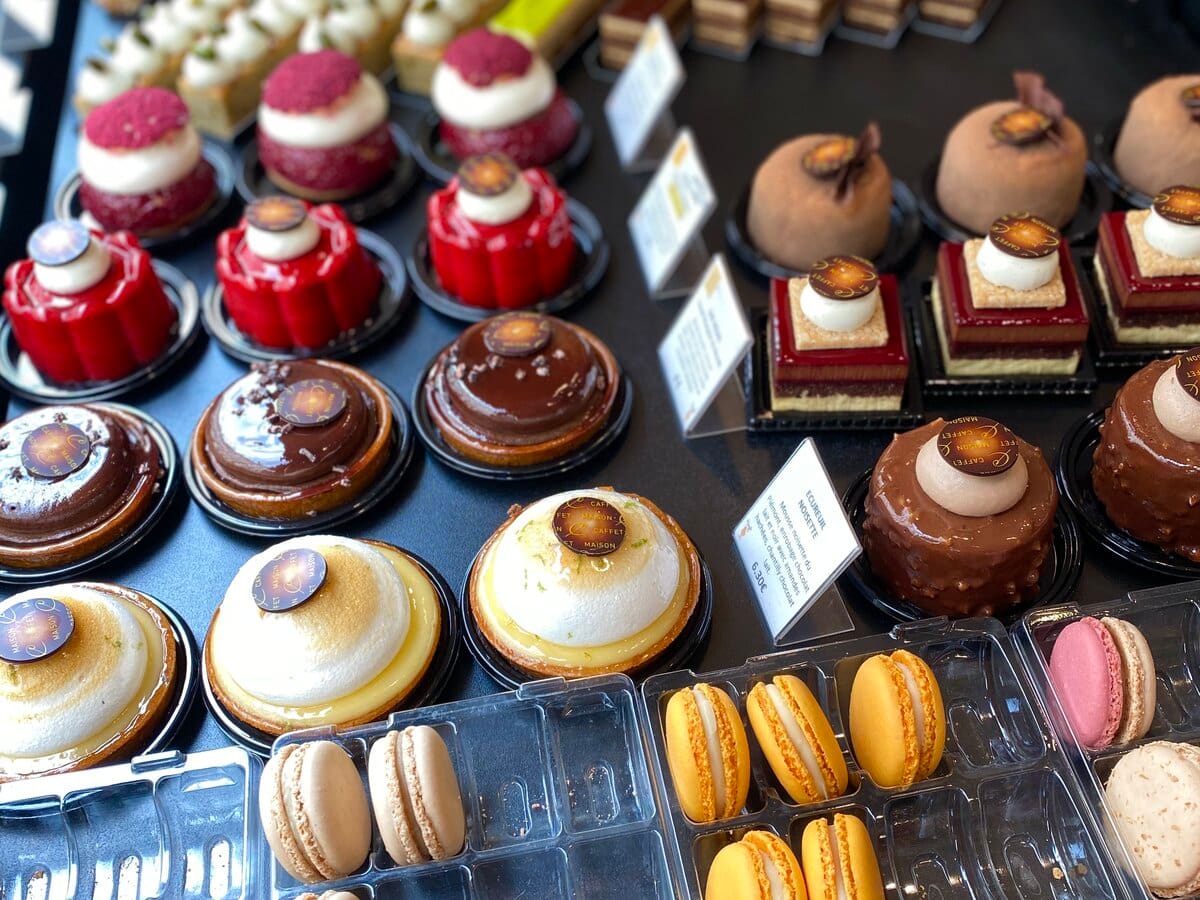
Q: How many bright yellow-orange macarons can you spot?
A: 5